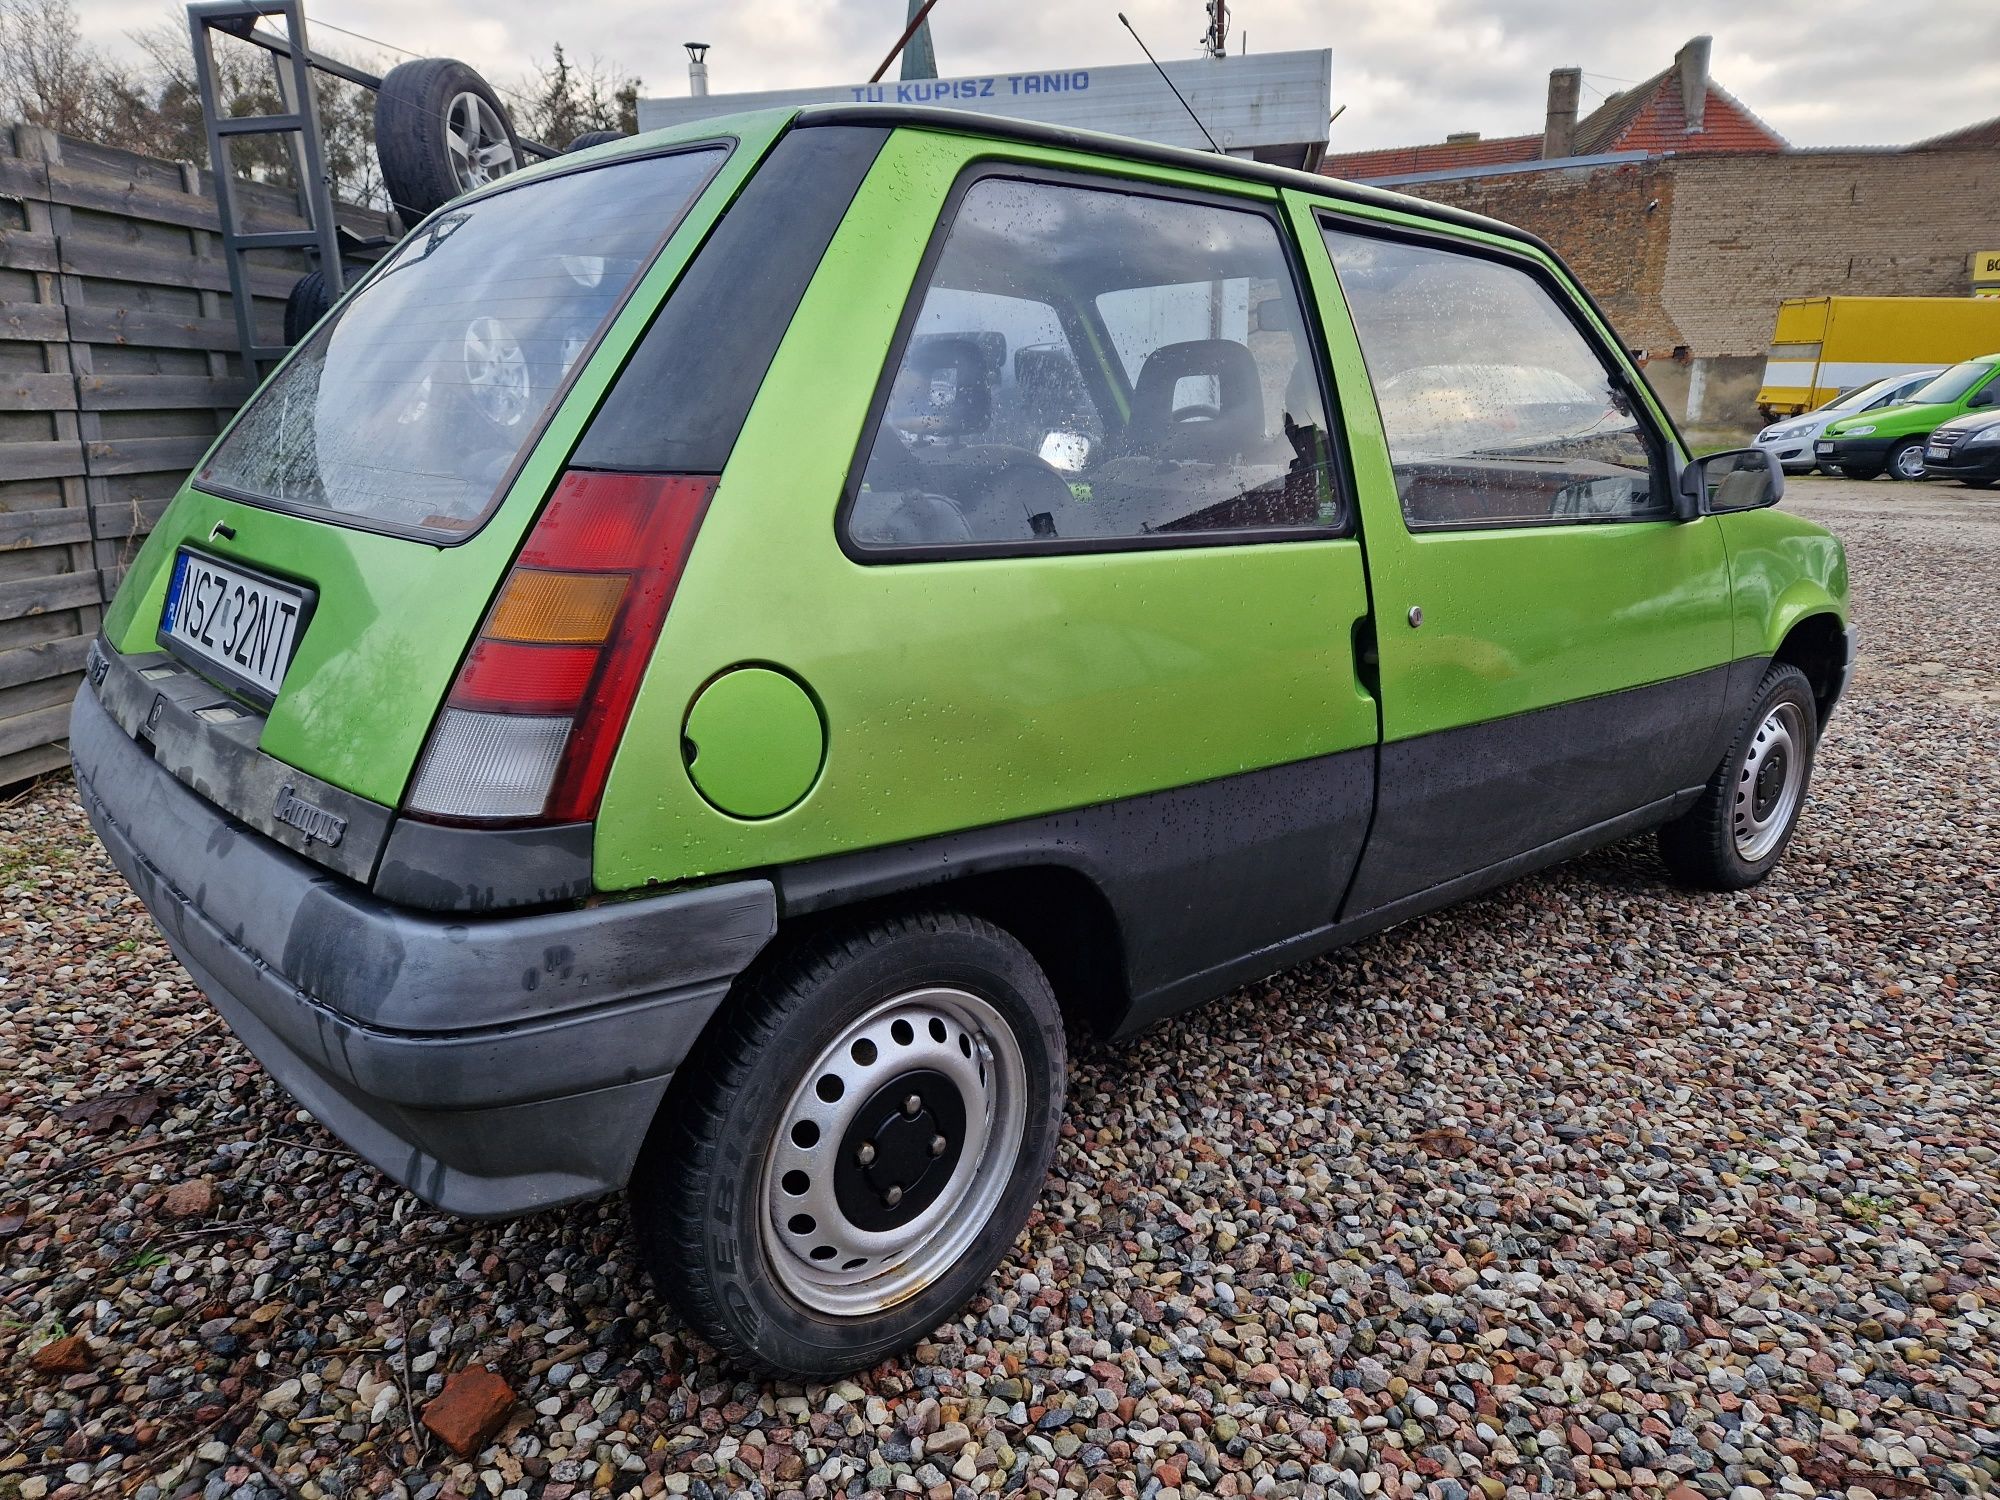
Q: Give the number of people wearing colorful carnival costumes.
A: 0